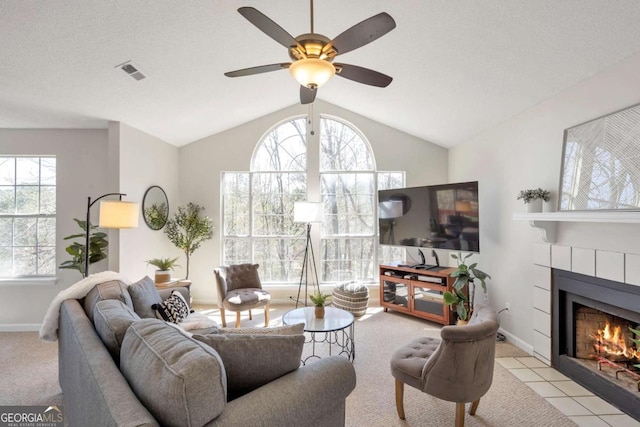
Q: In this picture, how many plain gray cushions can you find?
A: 5